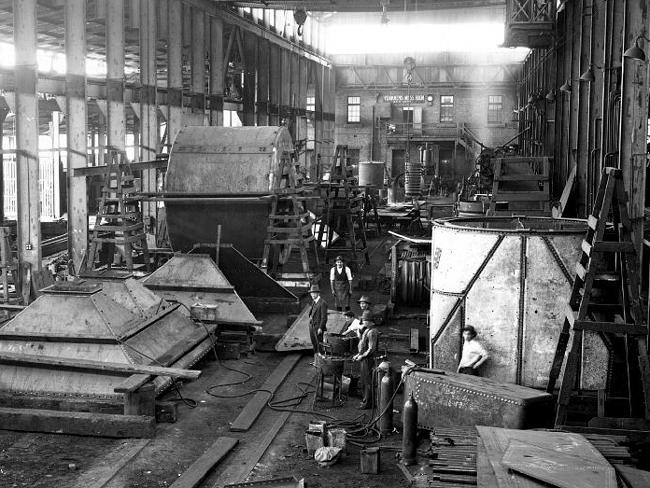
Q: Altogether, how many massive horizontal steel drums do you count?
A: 1